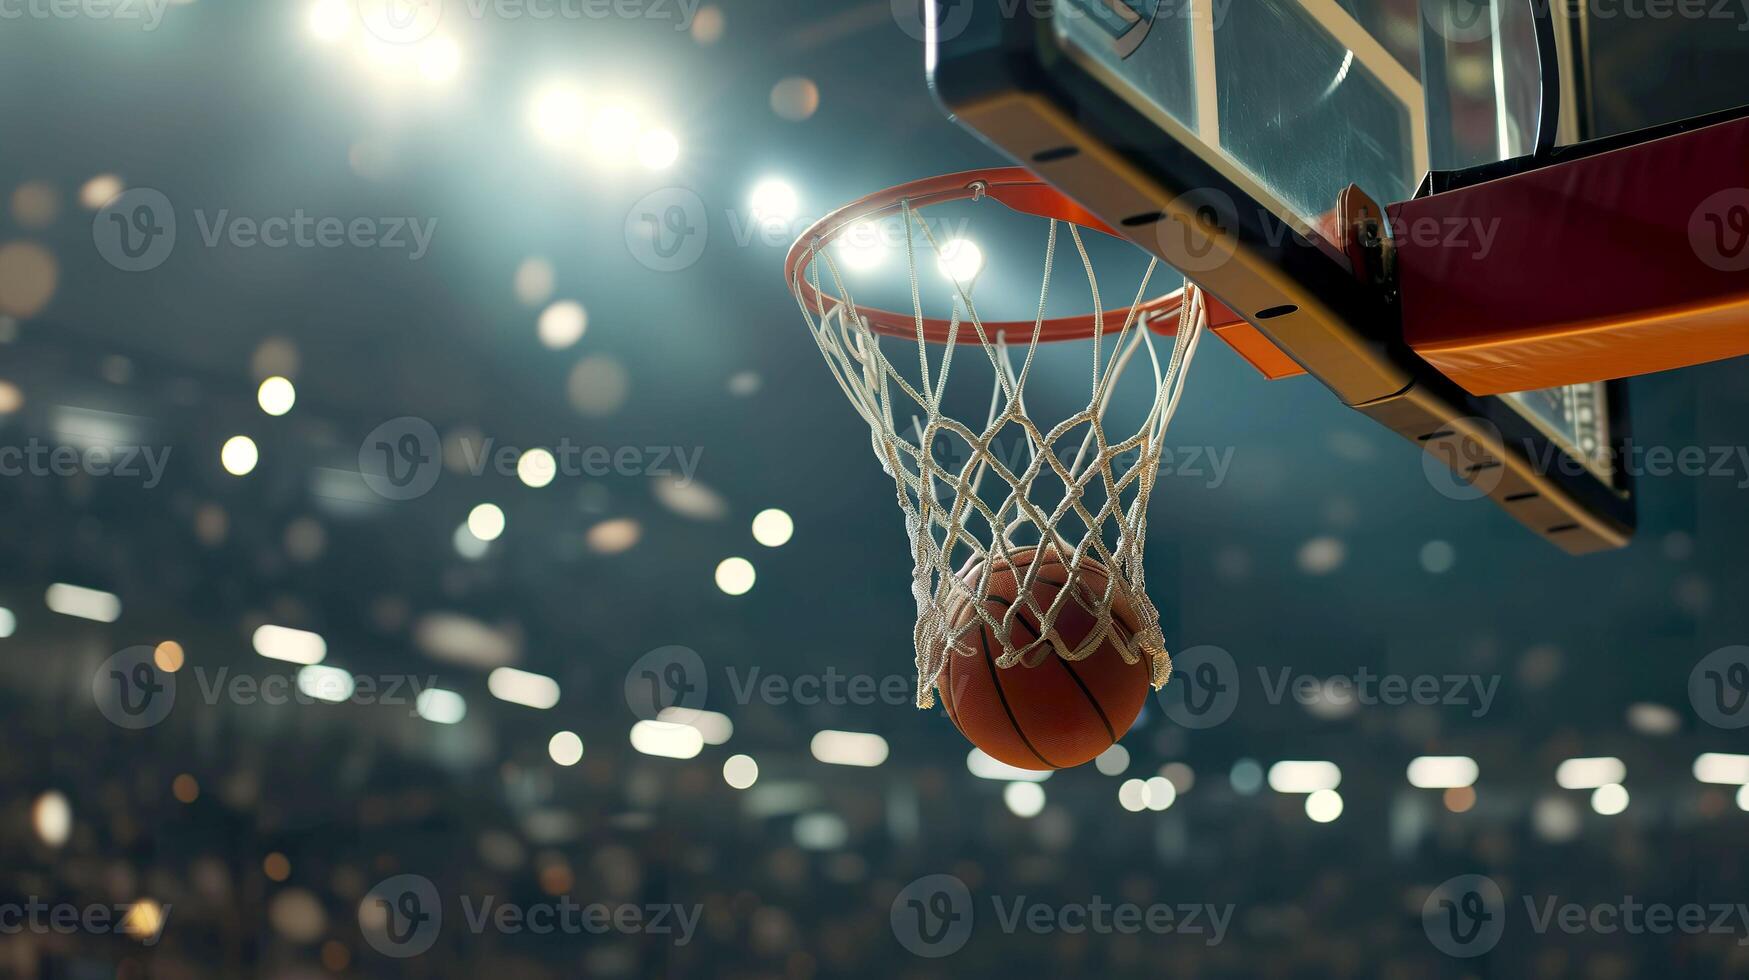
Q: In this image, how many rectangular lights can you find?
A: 13